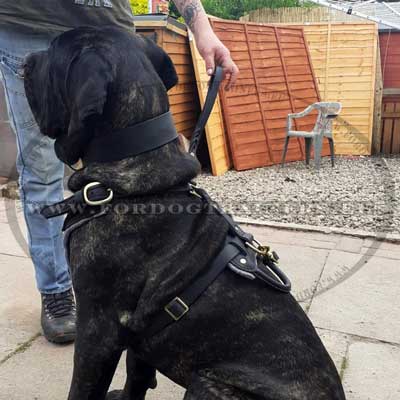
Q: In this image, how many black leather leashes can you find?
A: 1